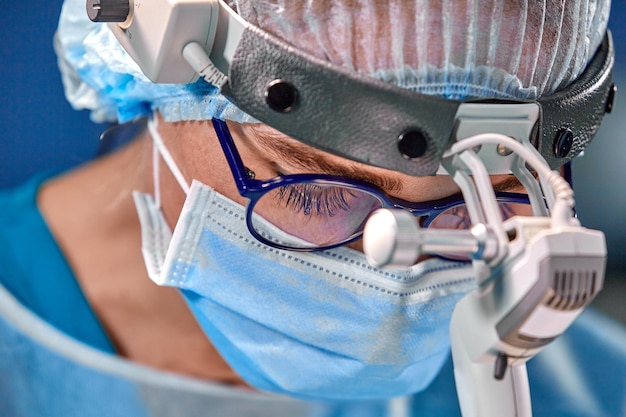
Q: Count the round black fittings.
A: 4